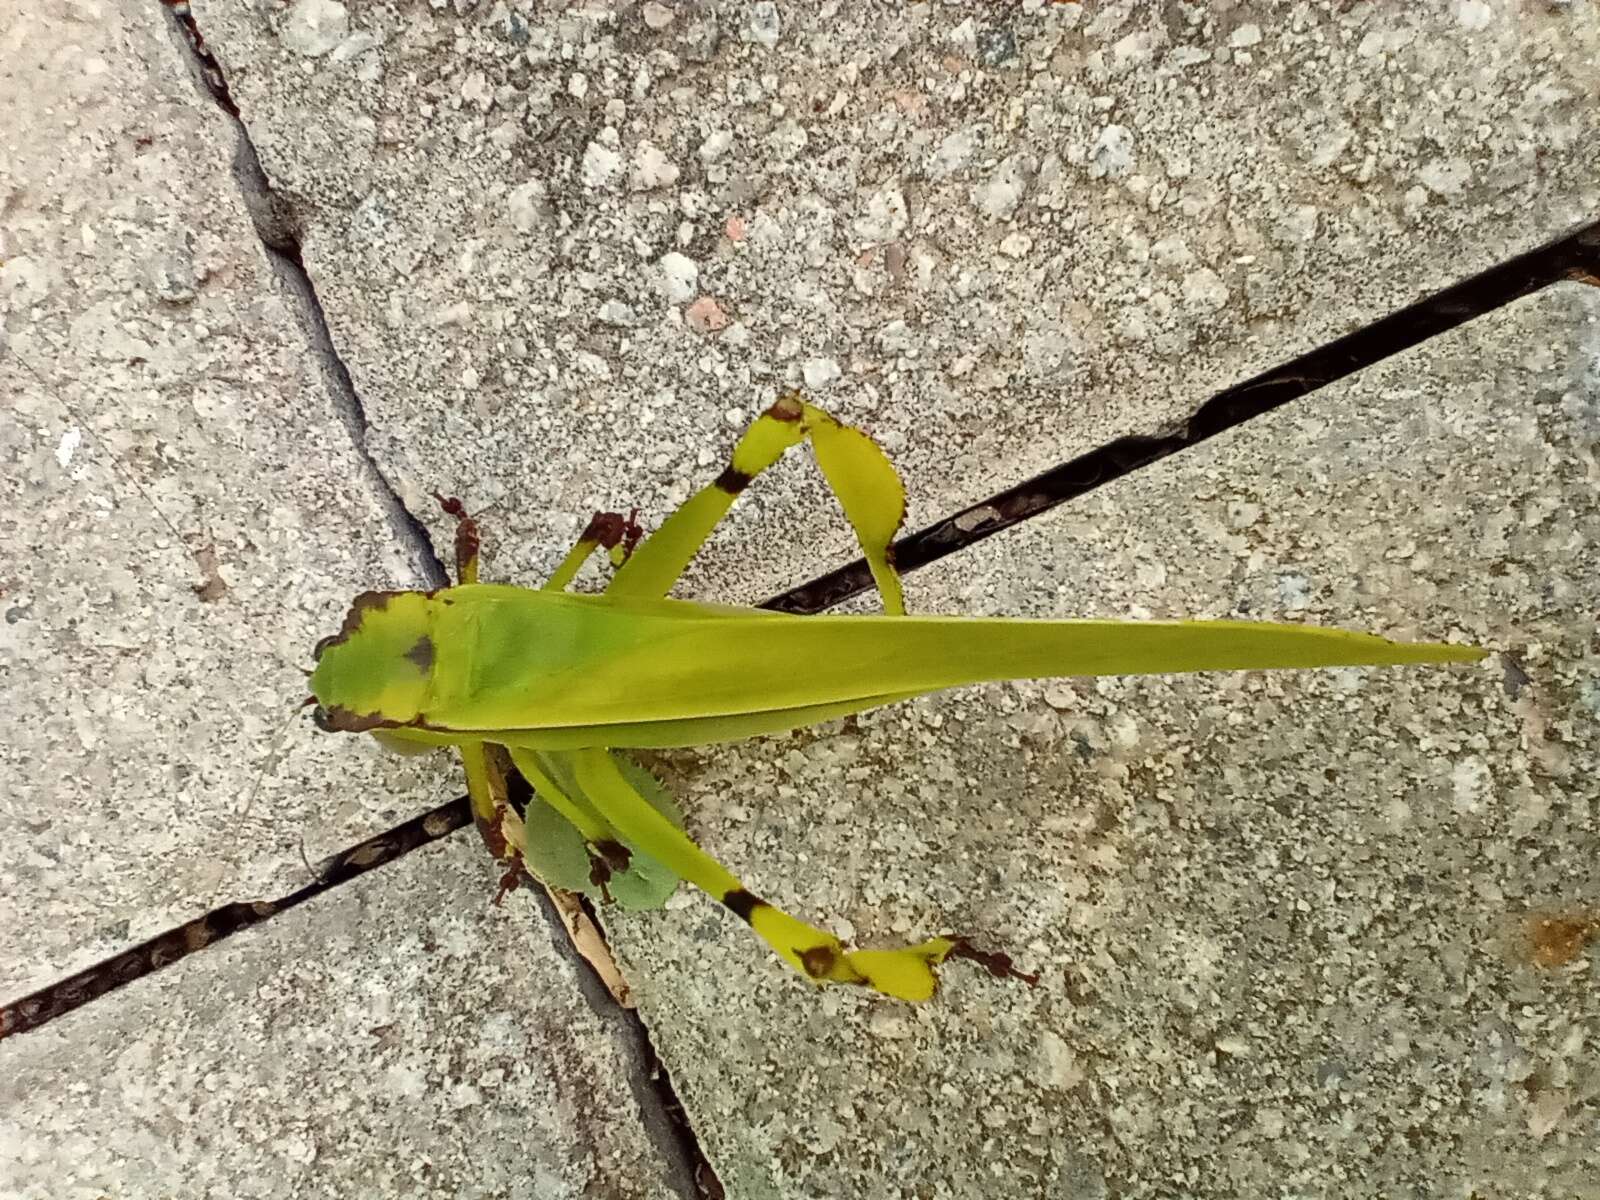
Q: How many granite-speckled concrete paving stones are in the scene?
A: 4